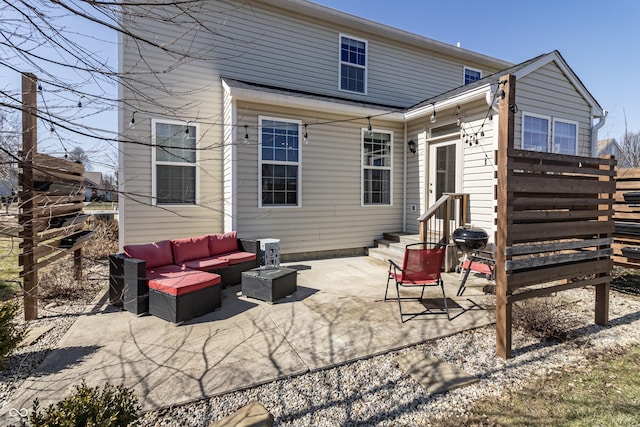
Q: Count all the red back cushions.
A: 3